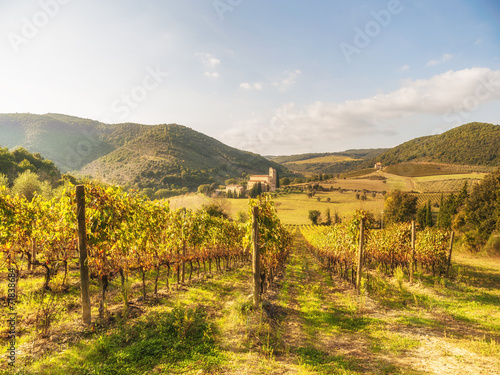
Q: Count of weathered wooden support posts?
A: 5